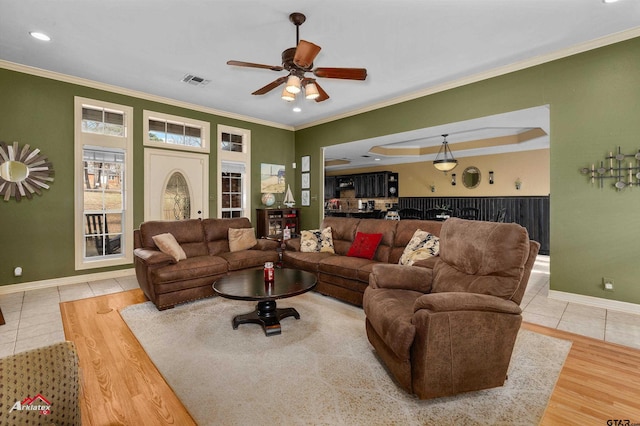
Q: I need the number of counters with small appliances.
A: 1